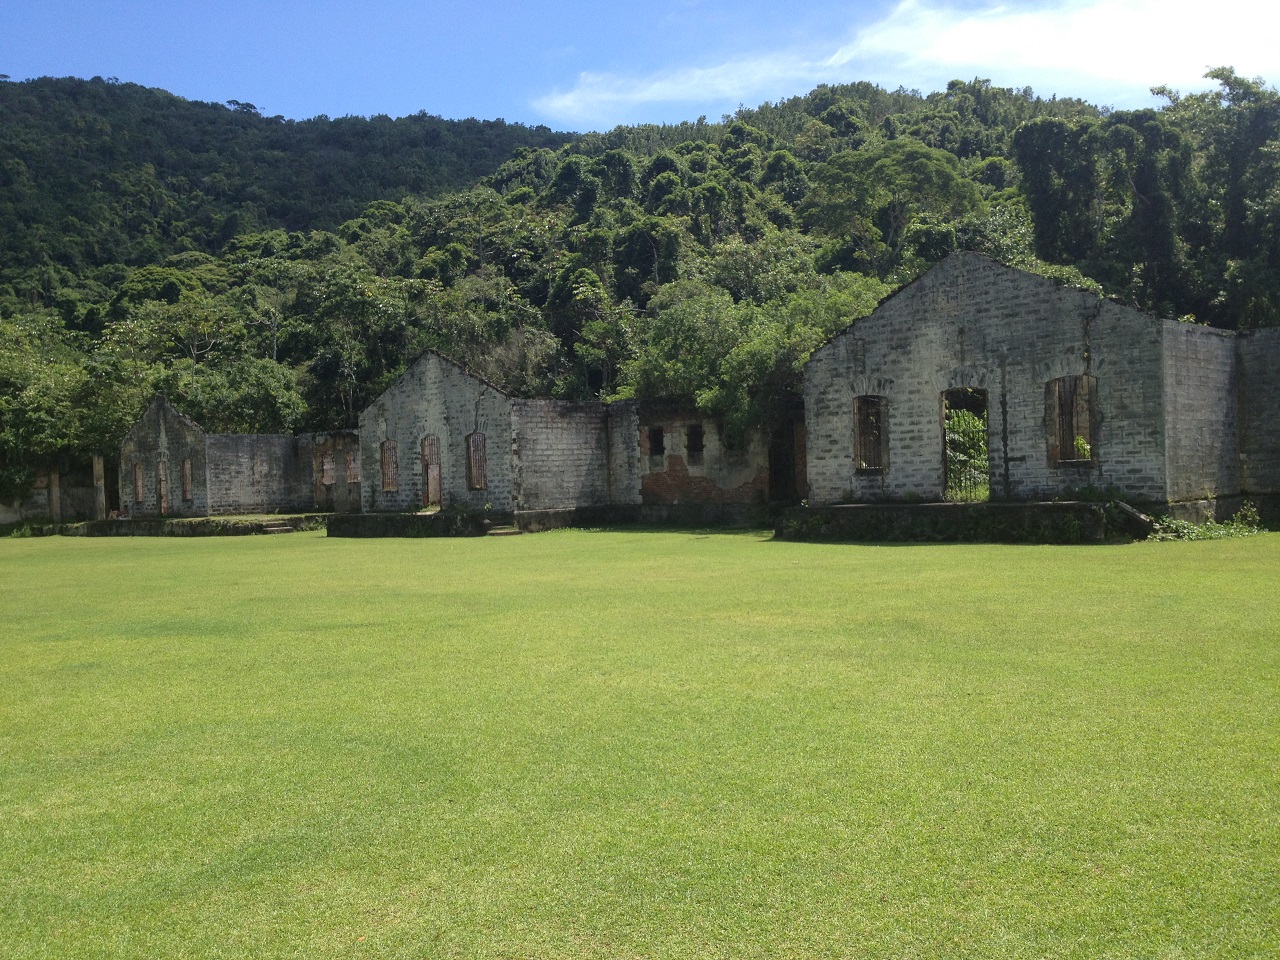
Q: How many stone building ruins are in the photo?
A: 3